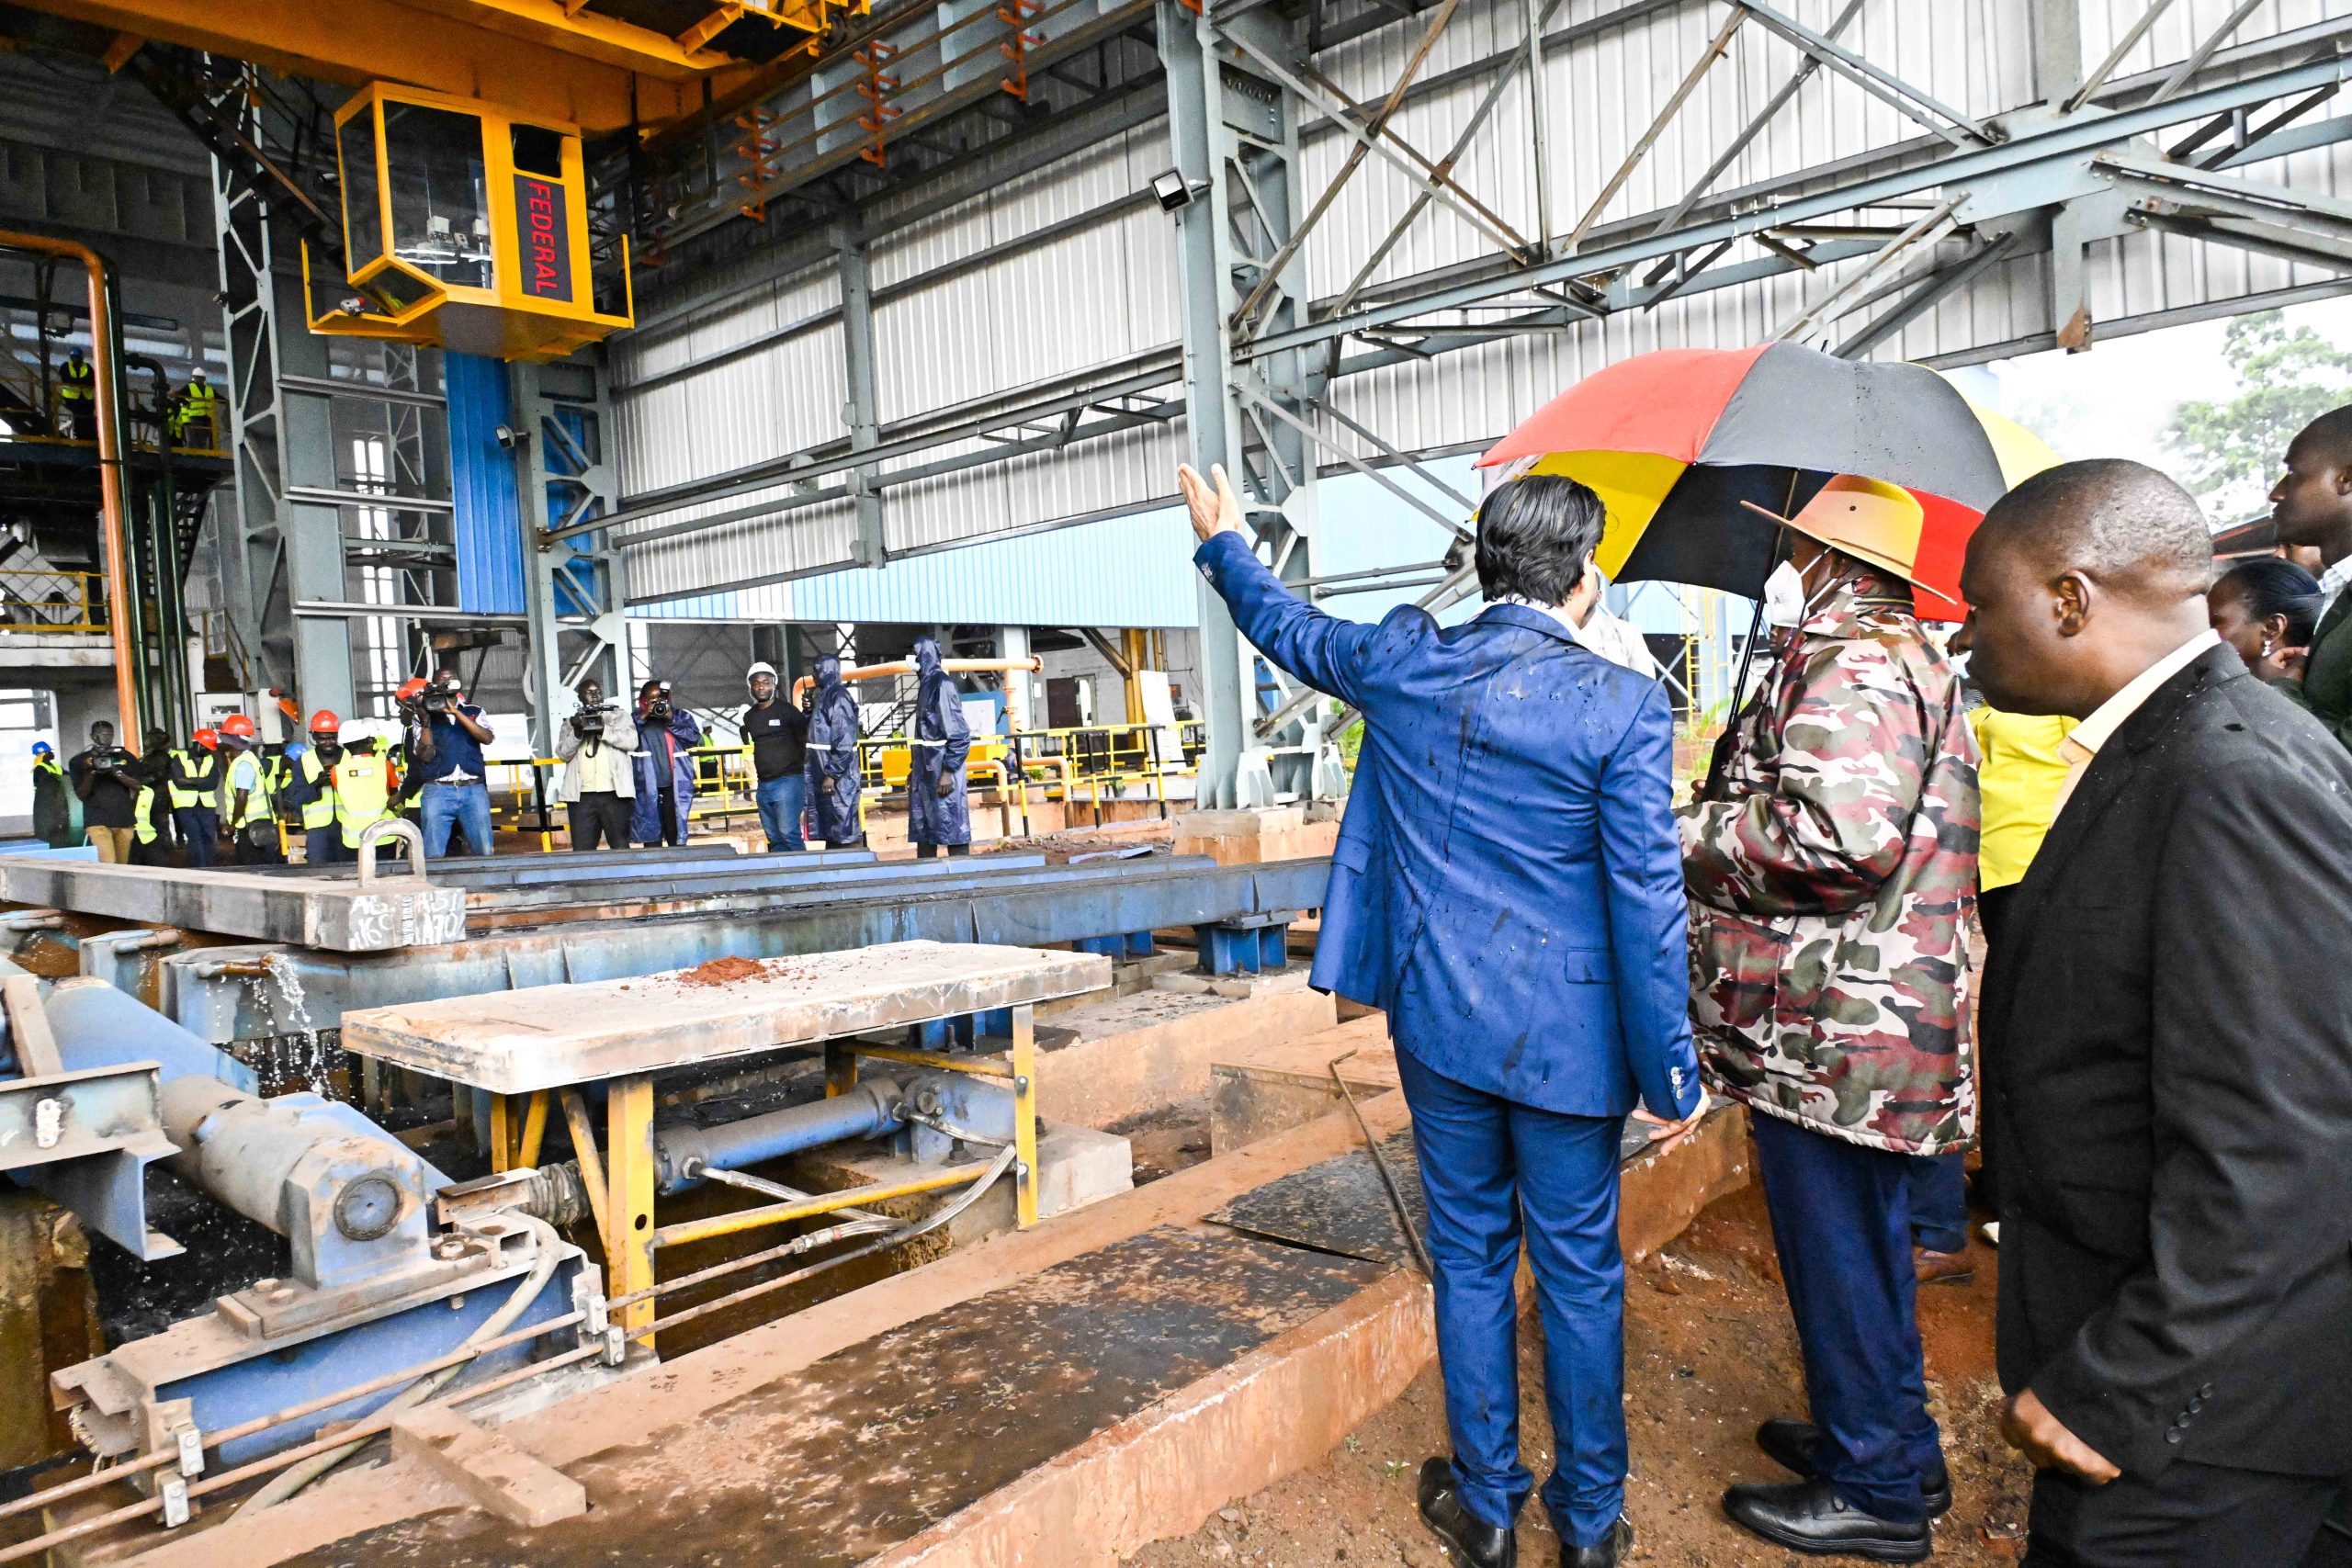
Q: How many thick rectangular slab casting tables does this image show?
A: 1